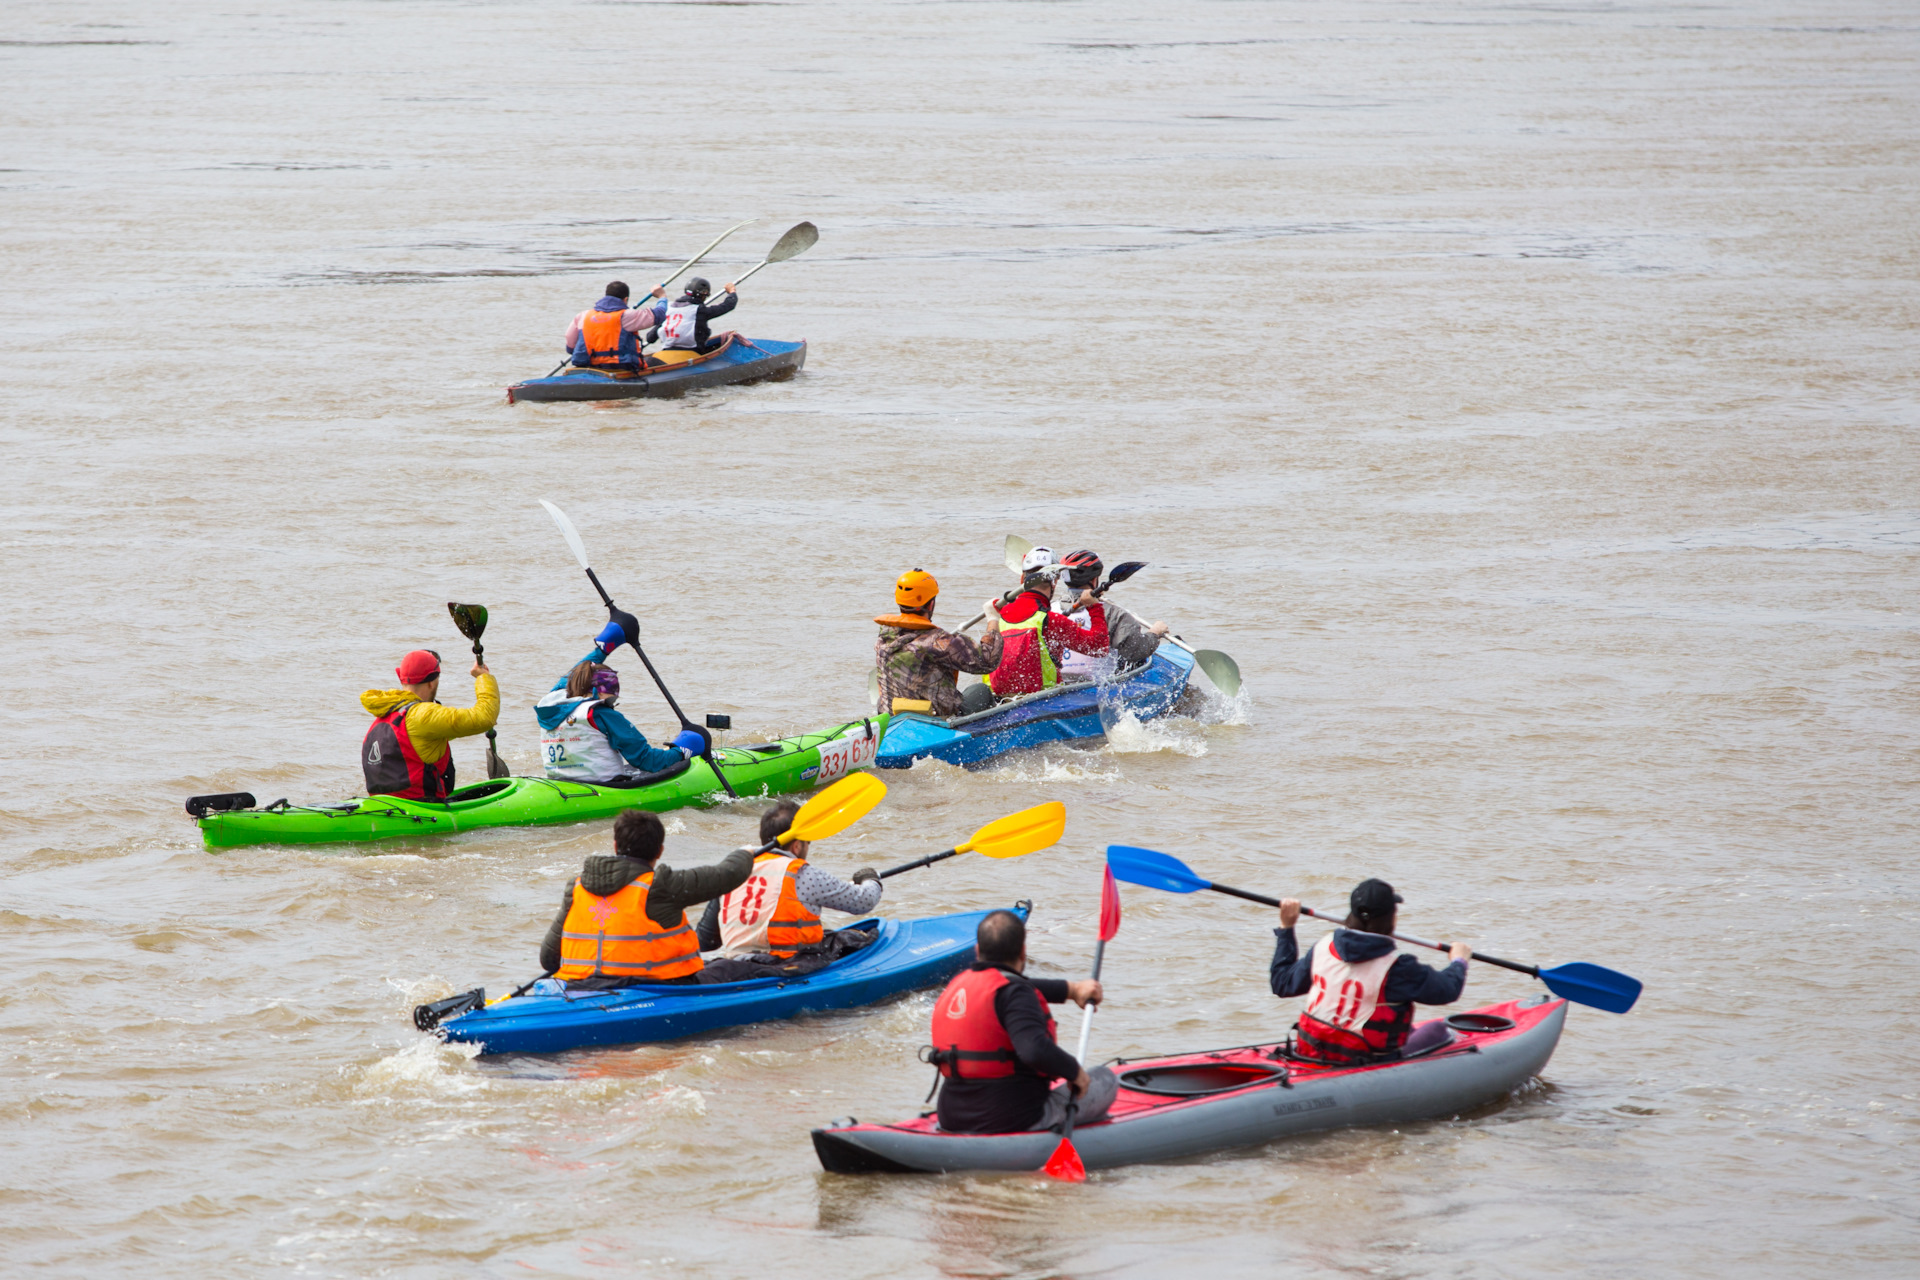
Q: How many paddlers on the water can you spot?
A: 11